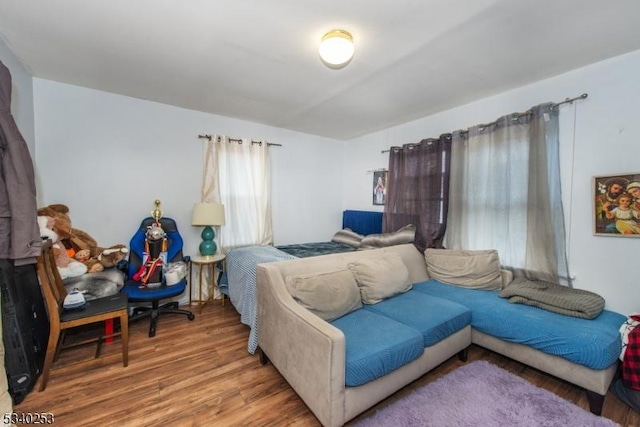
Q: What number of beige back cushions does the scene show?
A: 3